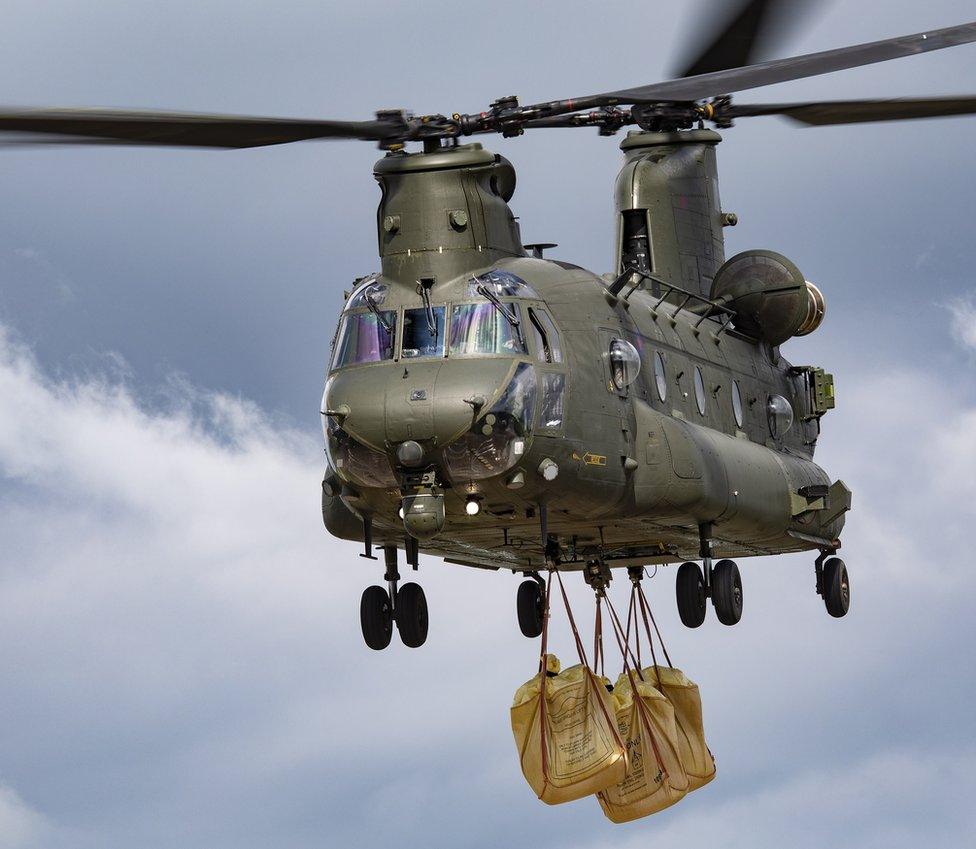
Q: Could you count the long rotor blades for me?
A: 4